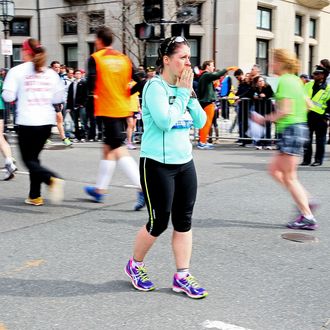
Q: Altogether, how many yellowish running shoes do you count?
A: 2